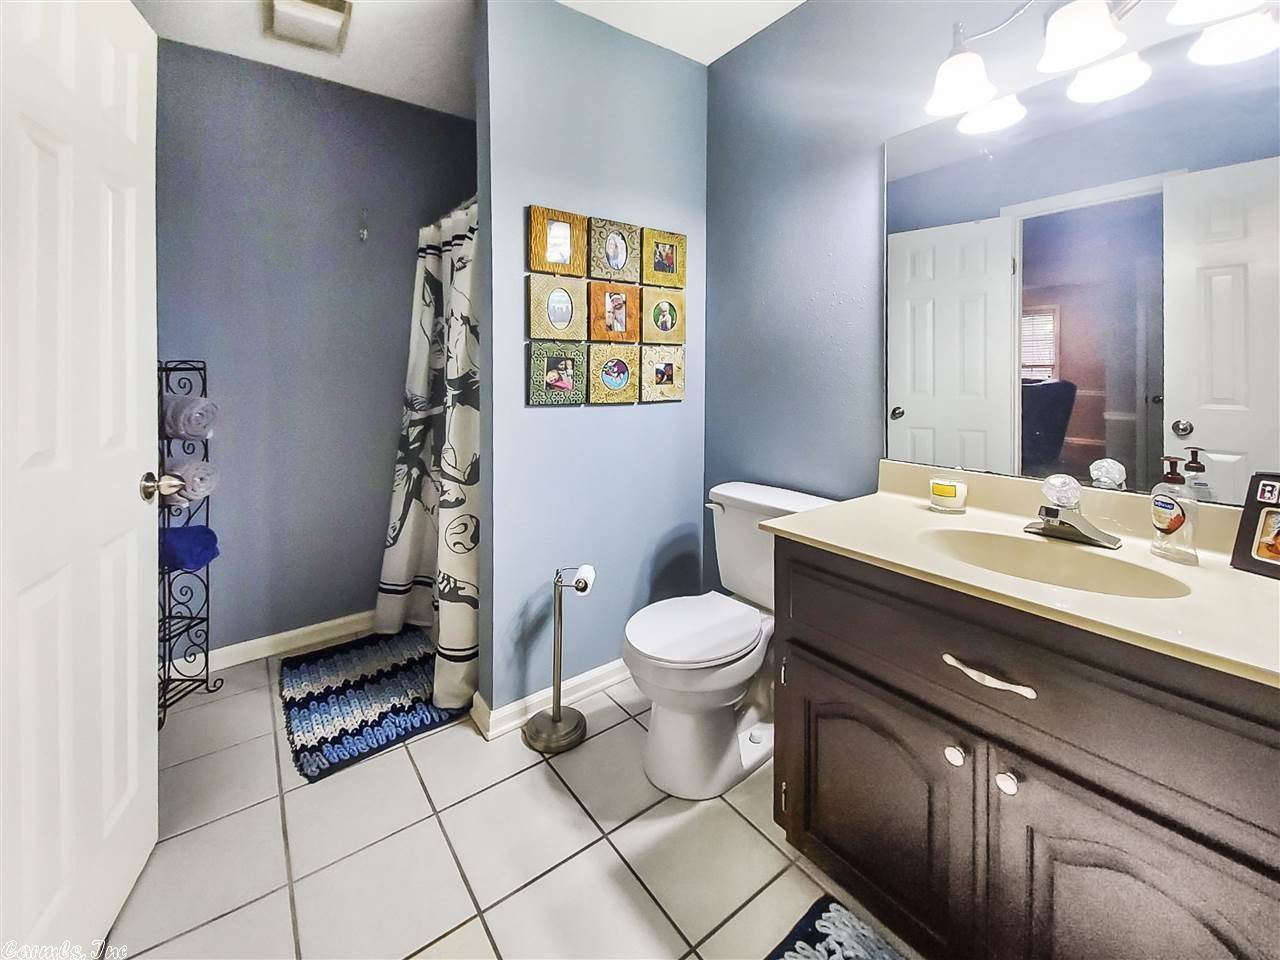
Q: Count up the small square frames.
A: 9